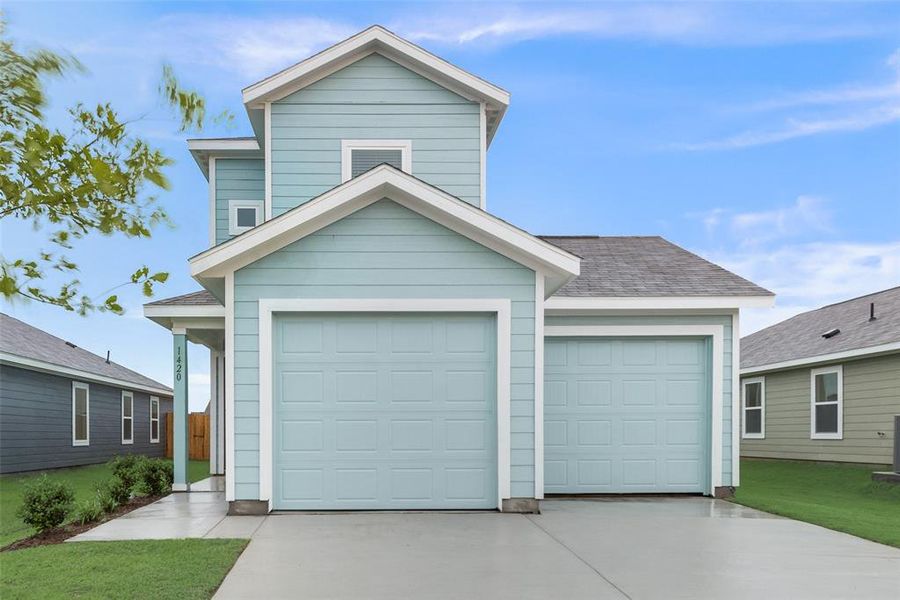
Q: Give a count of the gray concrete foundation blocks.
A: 3